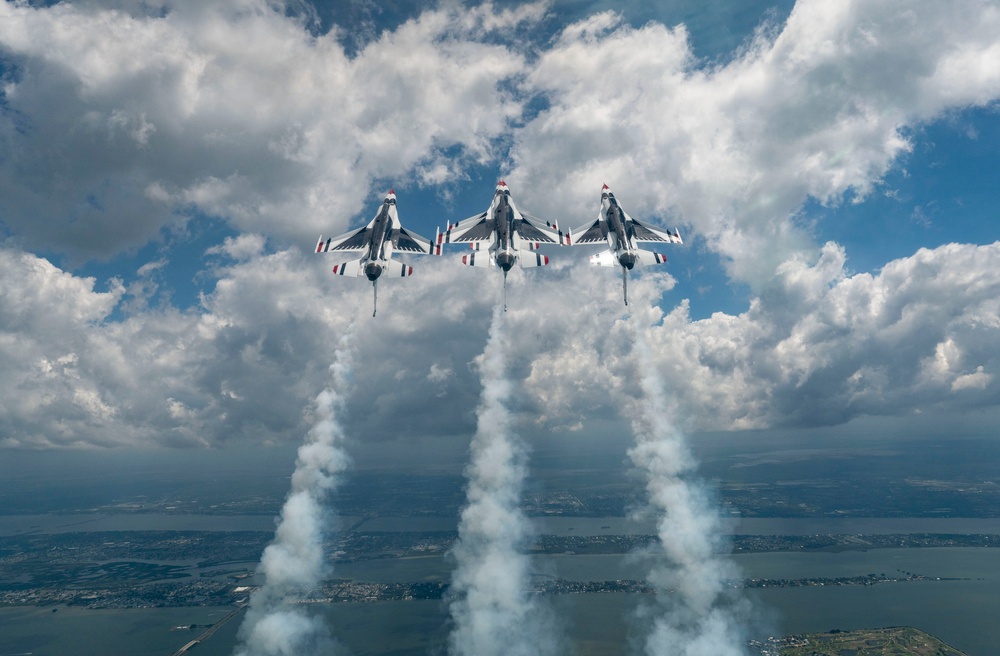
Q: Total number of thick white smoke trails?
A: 3